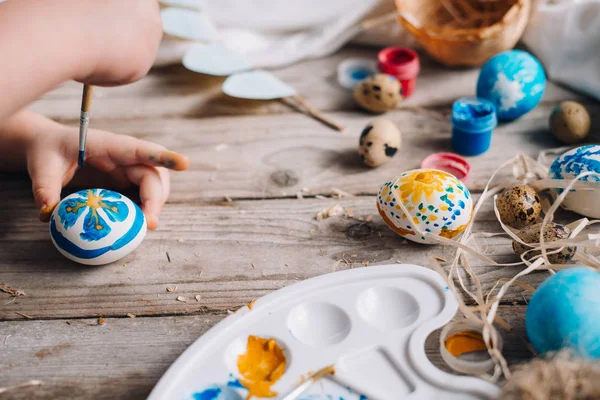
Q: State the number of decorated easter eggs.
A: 5